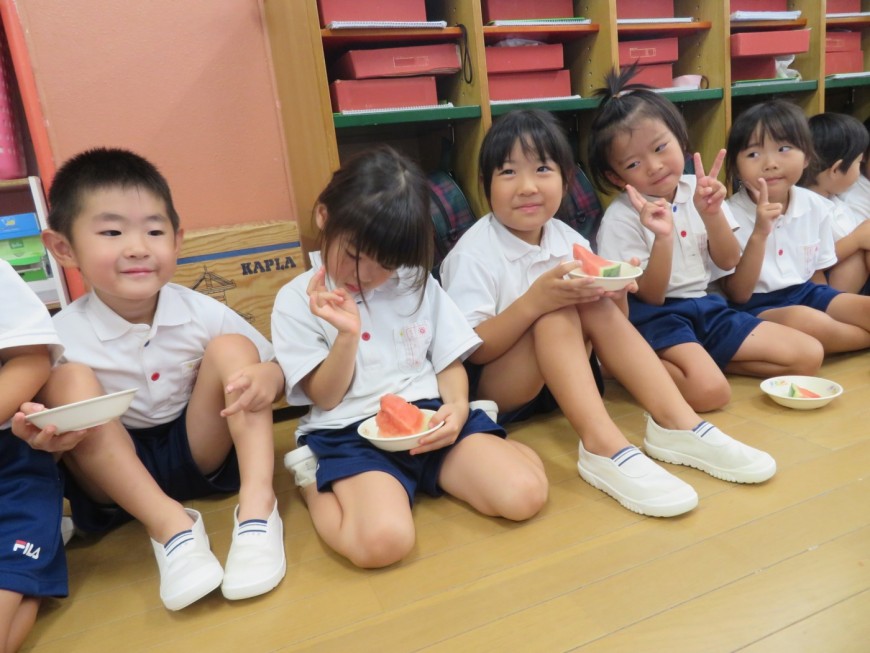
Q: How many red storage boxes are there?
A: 15